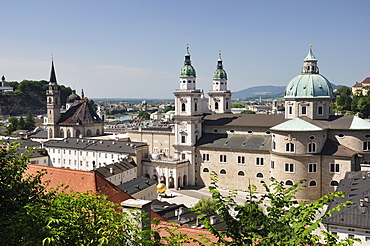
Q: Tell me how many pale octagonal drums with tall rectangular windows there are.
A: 1